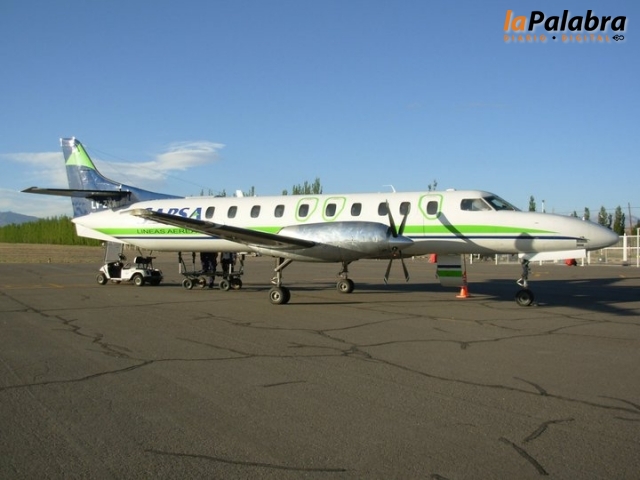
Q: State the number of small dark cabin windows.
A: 10